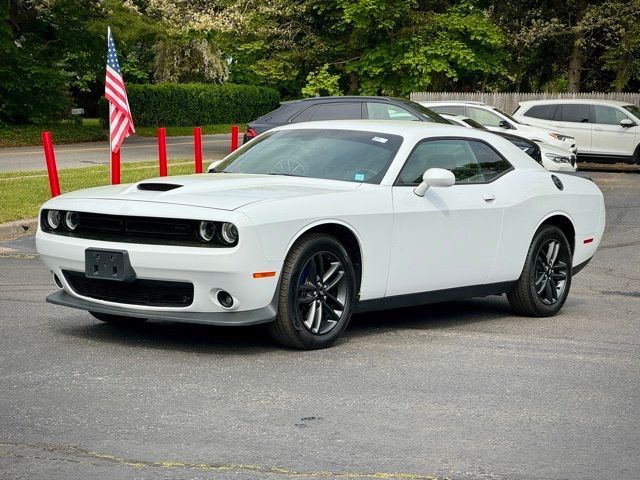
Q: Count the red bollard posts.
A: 5